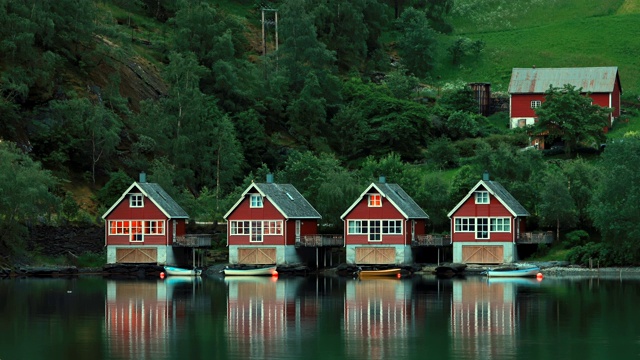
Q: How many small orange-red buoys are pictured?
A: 4